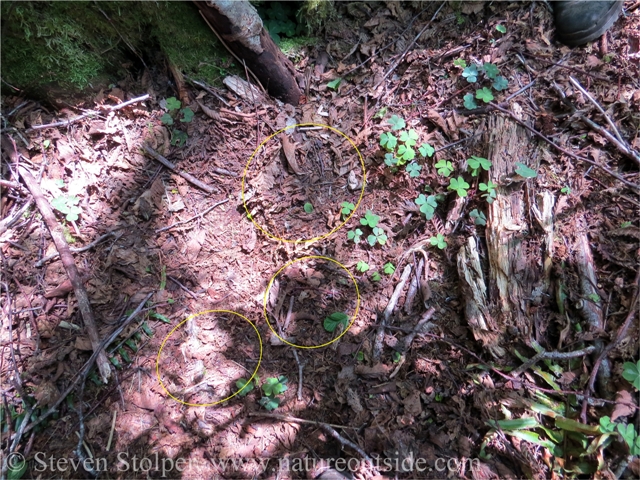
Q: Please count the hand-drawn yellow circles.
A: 3